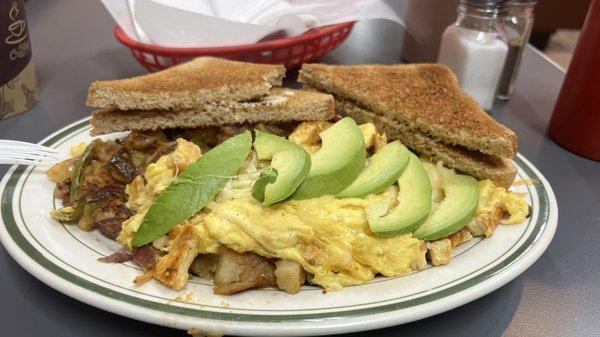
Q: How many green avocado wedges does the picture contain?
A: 6